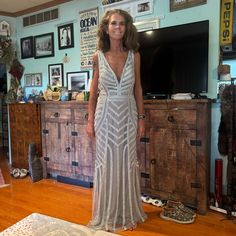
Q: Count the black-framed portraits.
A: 5